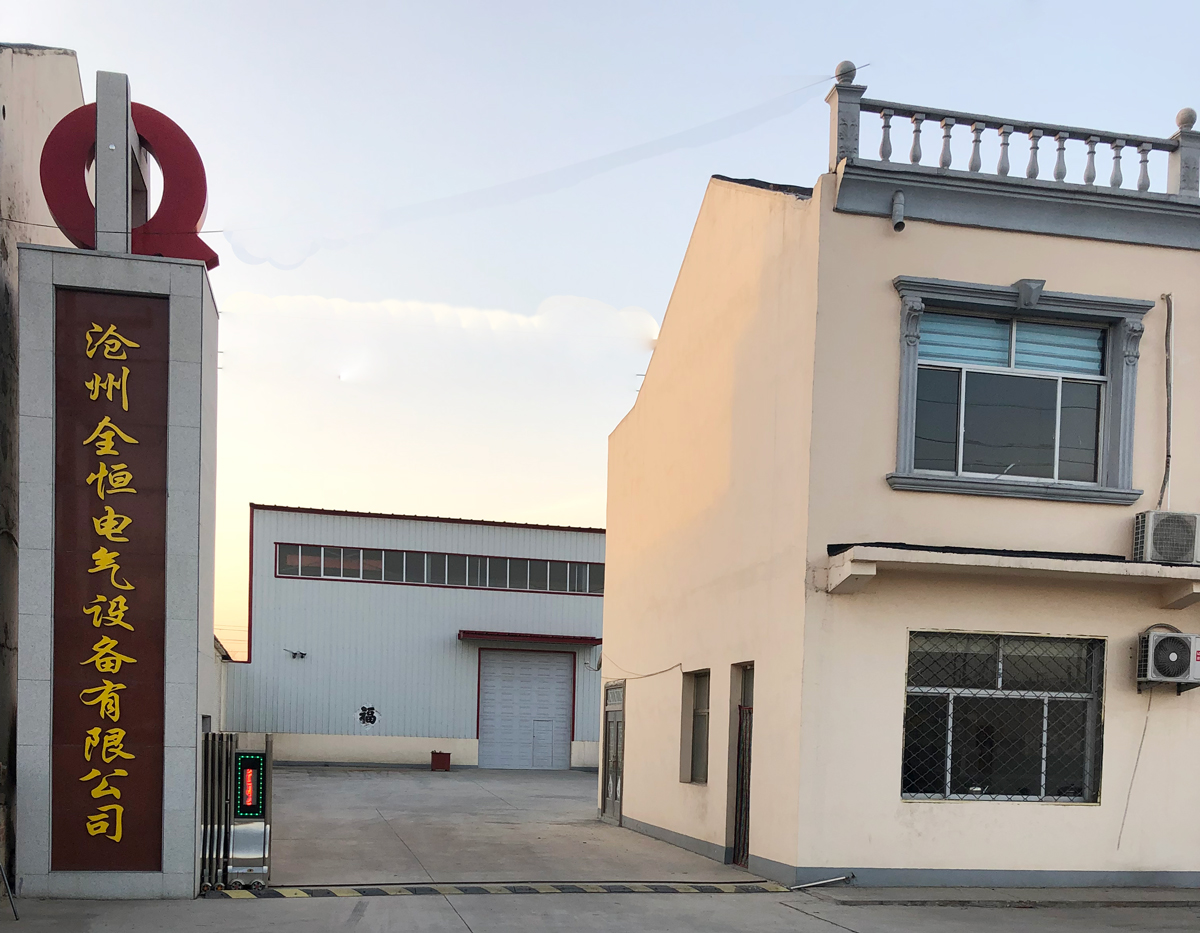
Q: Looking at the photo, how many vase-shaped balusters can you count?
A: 10